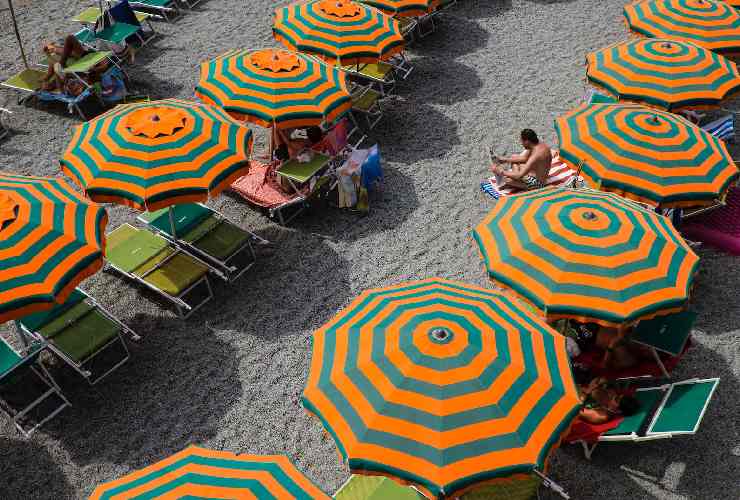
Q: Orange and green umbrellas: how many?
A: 11